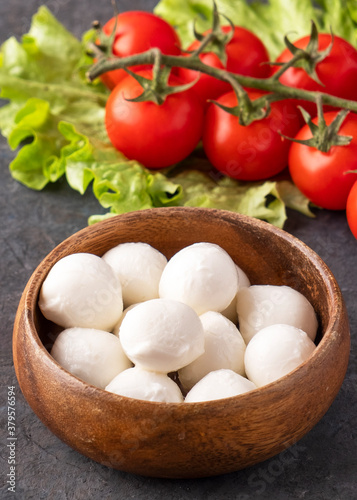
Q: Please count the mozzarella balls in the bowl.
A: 12